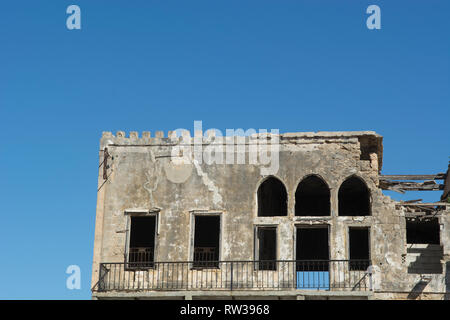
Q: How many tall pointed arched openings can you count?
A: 3